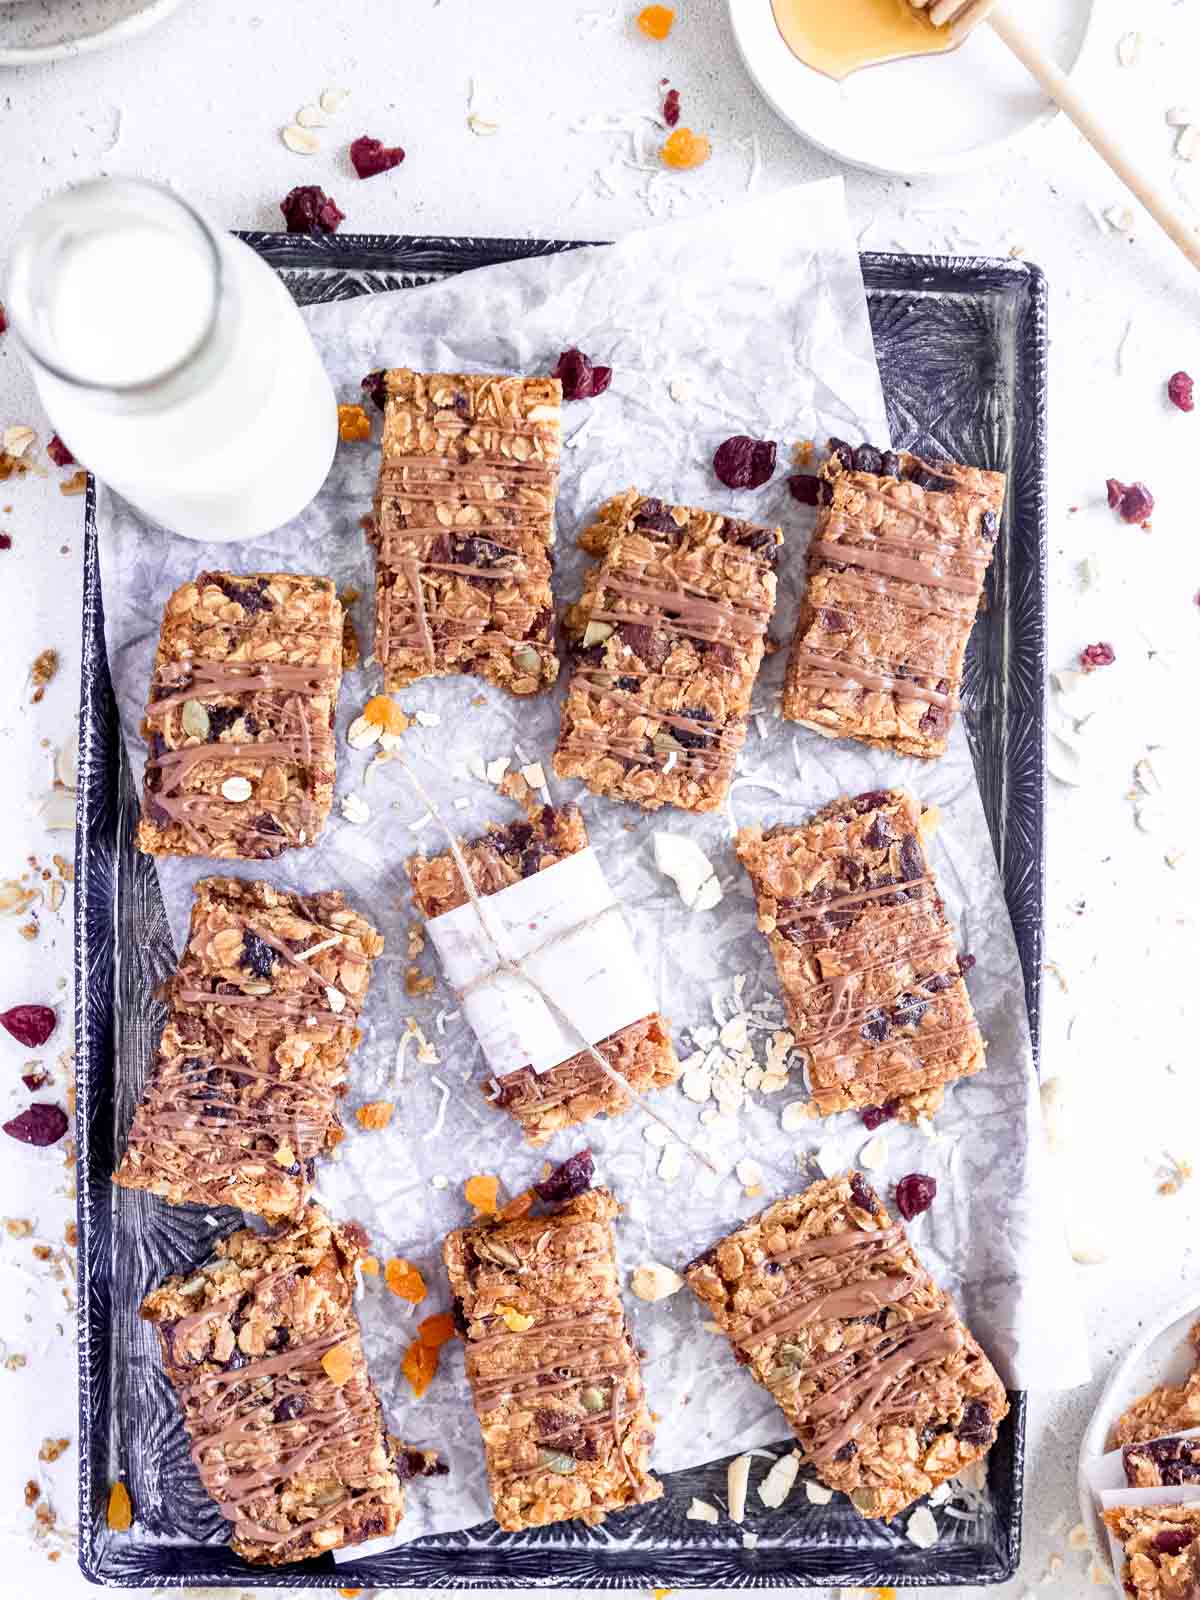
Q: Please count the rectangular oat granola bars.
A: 10